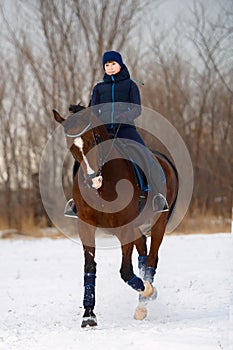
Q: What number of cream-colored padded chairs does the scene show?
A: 0